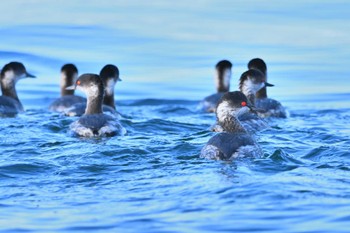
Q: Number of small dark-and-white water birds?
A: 8